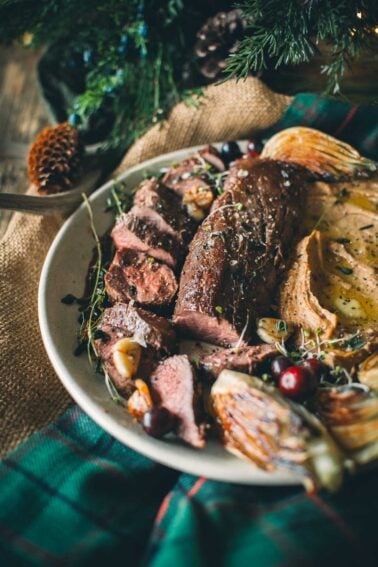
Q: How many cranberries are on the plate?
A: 6